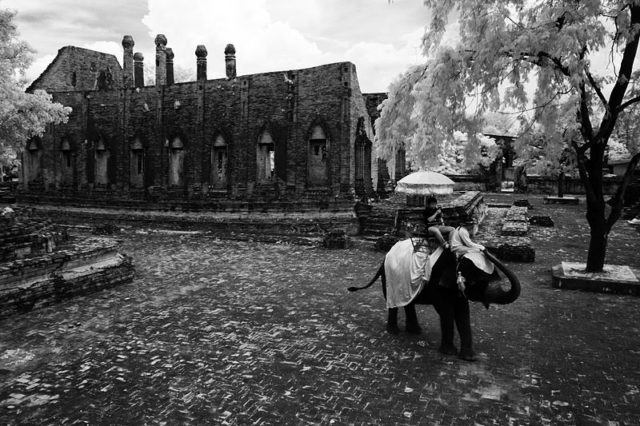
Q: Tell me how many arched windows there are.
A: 8